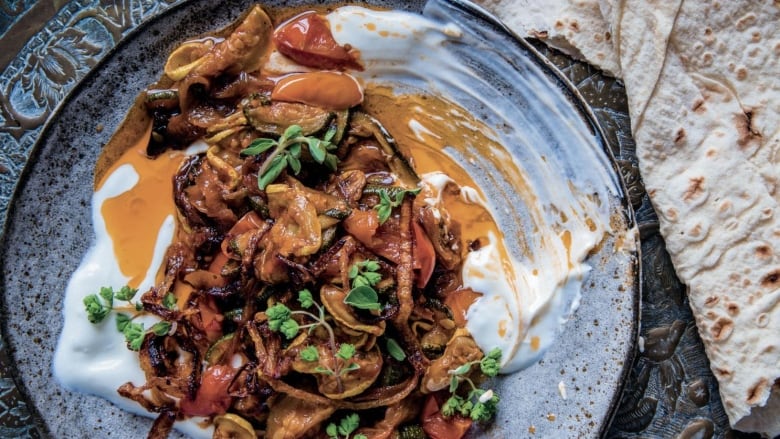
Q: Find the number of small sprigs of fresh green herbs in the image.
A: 7